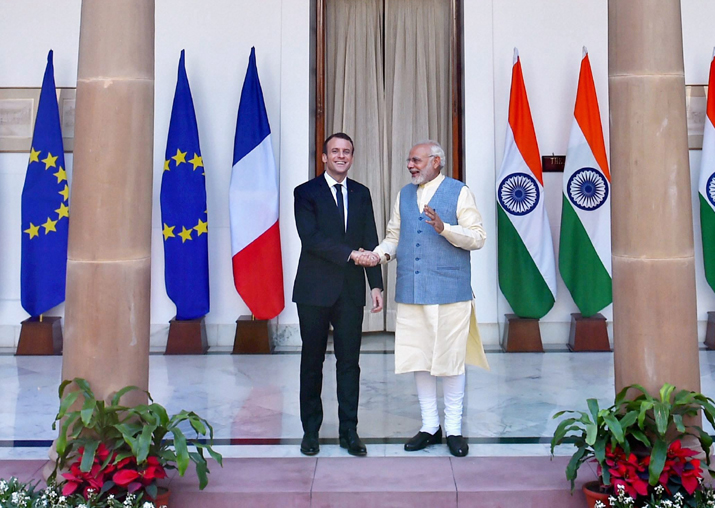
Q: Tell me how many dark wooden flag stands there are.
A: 6